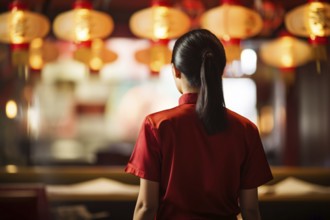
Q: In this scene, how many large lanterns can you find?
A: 5